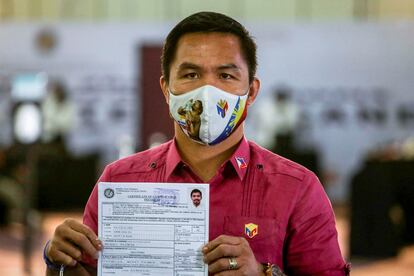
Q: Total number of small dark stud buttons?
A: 2